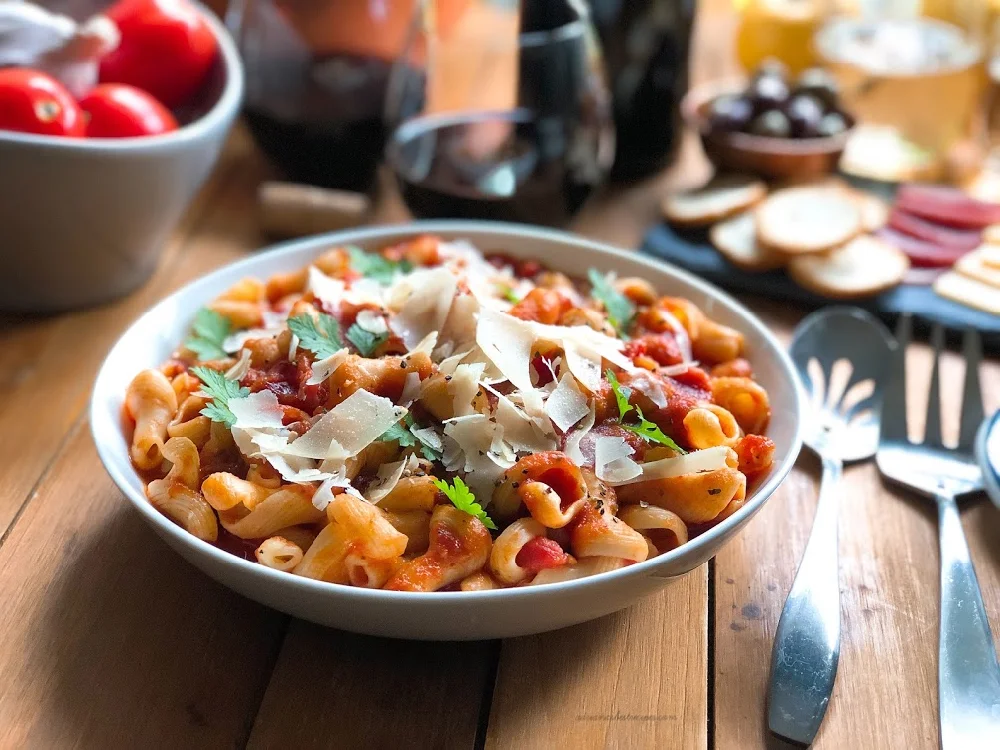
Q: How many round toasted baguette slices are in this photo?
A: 5